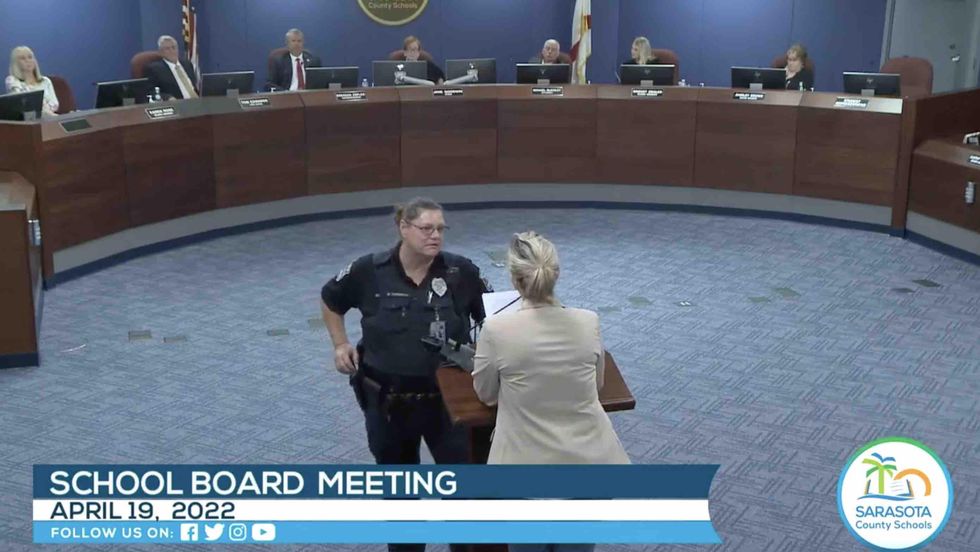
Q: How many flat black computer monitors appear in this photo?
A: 10